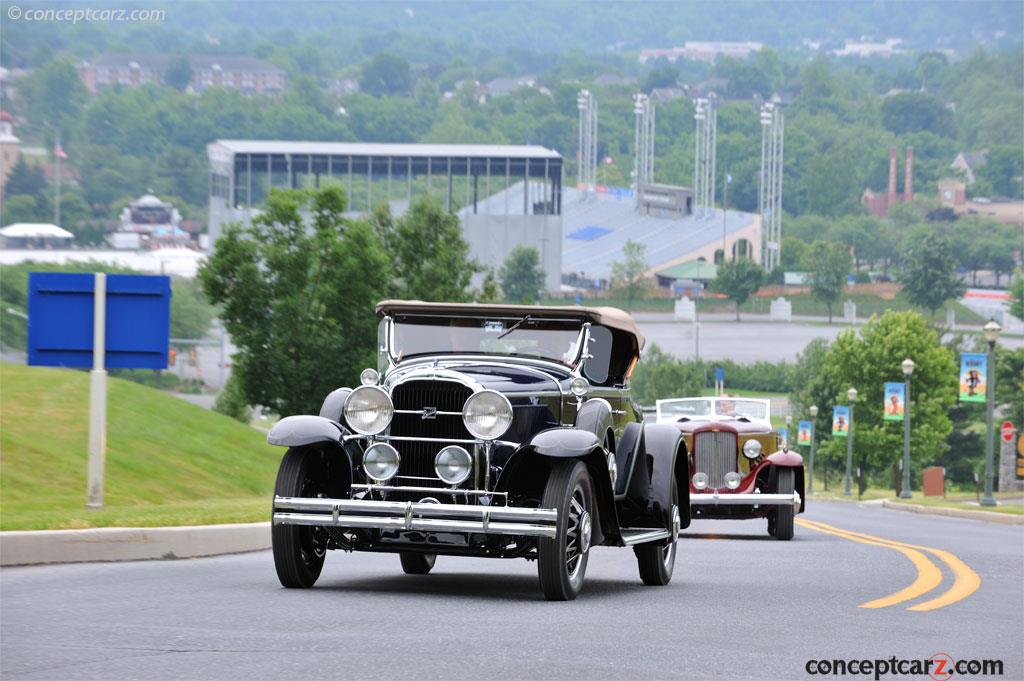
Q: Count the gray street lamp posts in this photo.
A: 5